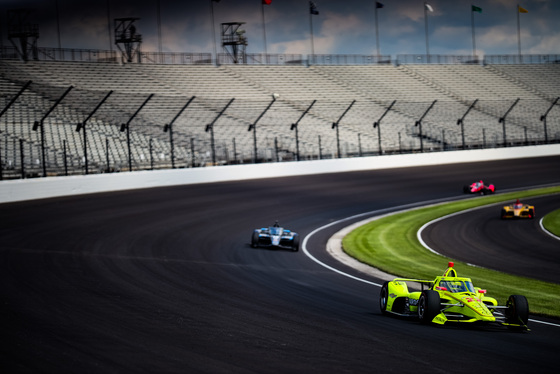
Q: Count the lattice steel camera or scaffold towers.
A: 3